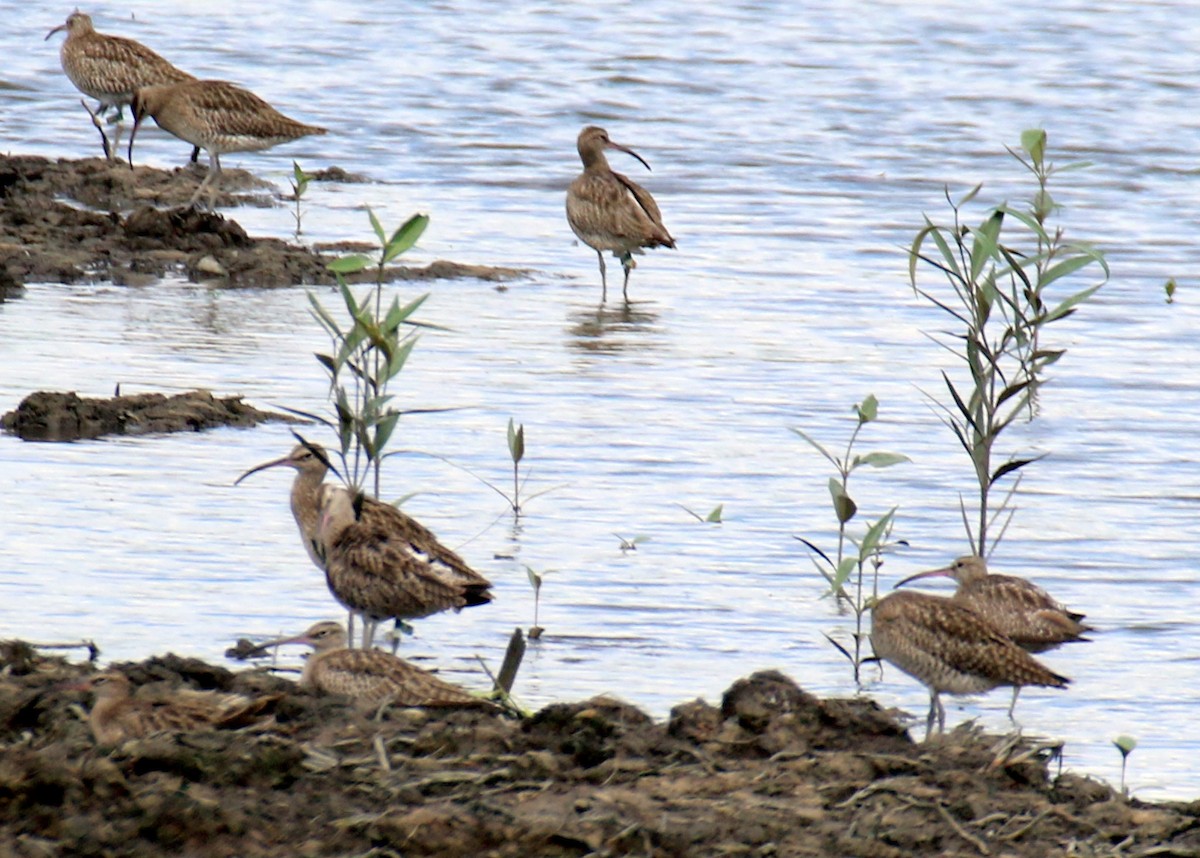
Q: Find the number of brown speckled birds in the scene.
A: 9